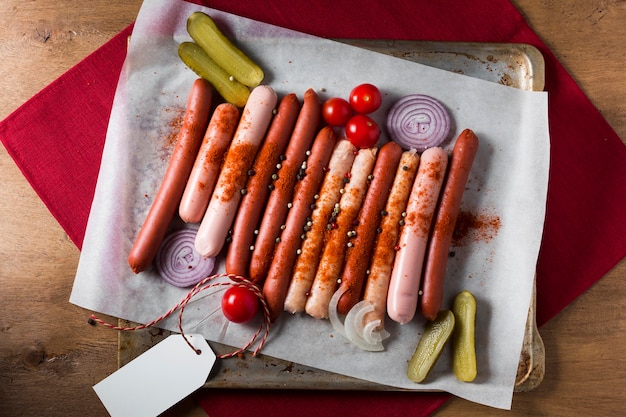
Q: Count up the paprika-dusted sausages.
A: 12